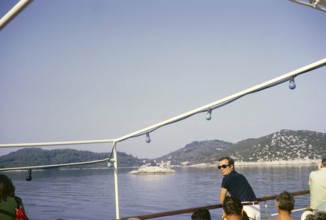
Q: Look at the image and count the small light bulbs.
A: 5